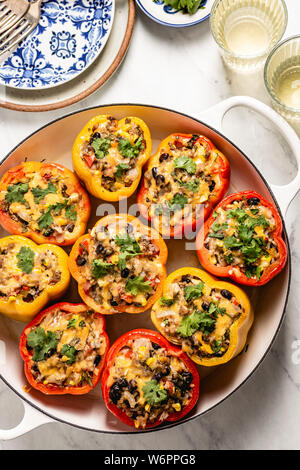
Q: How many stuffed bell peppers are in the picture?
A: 9